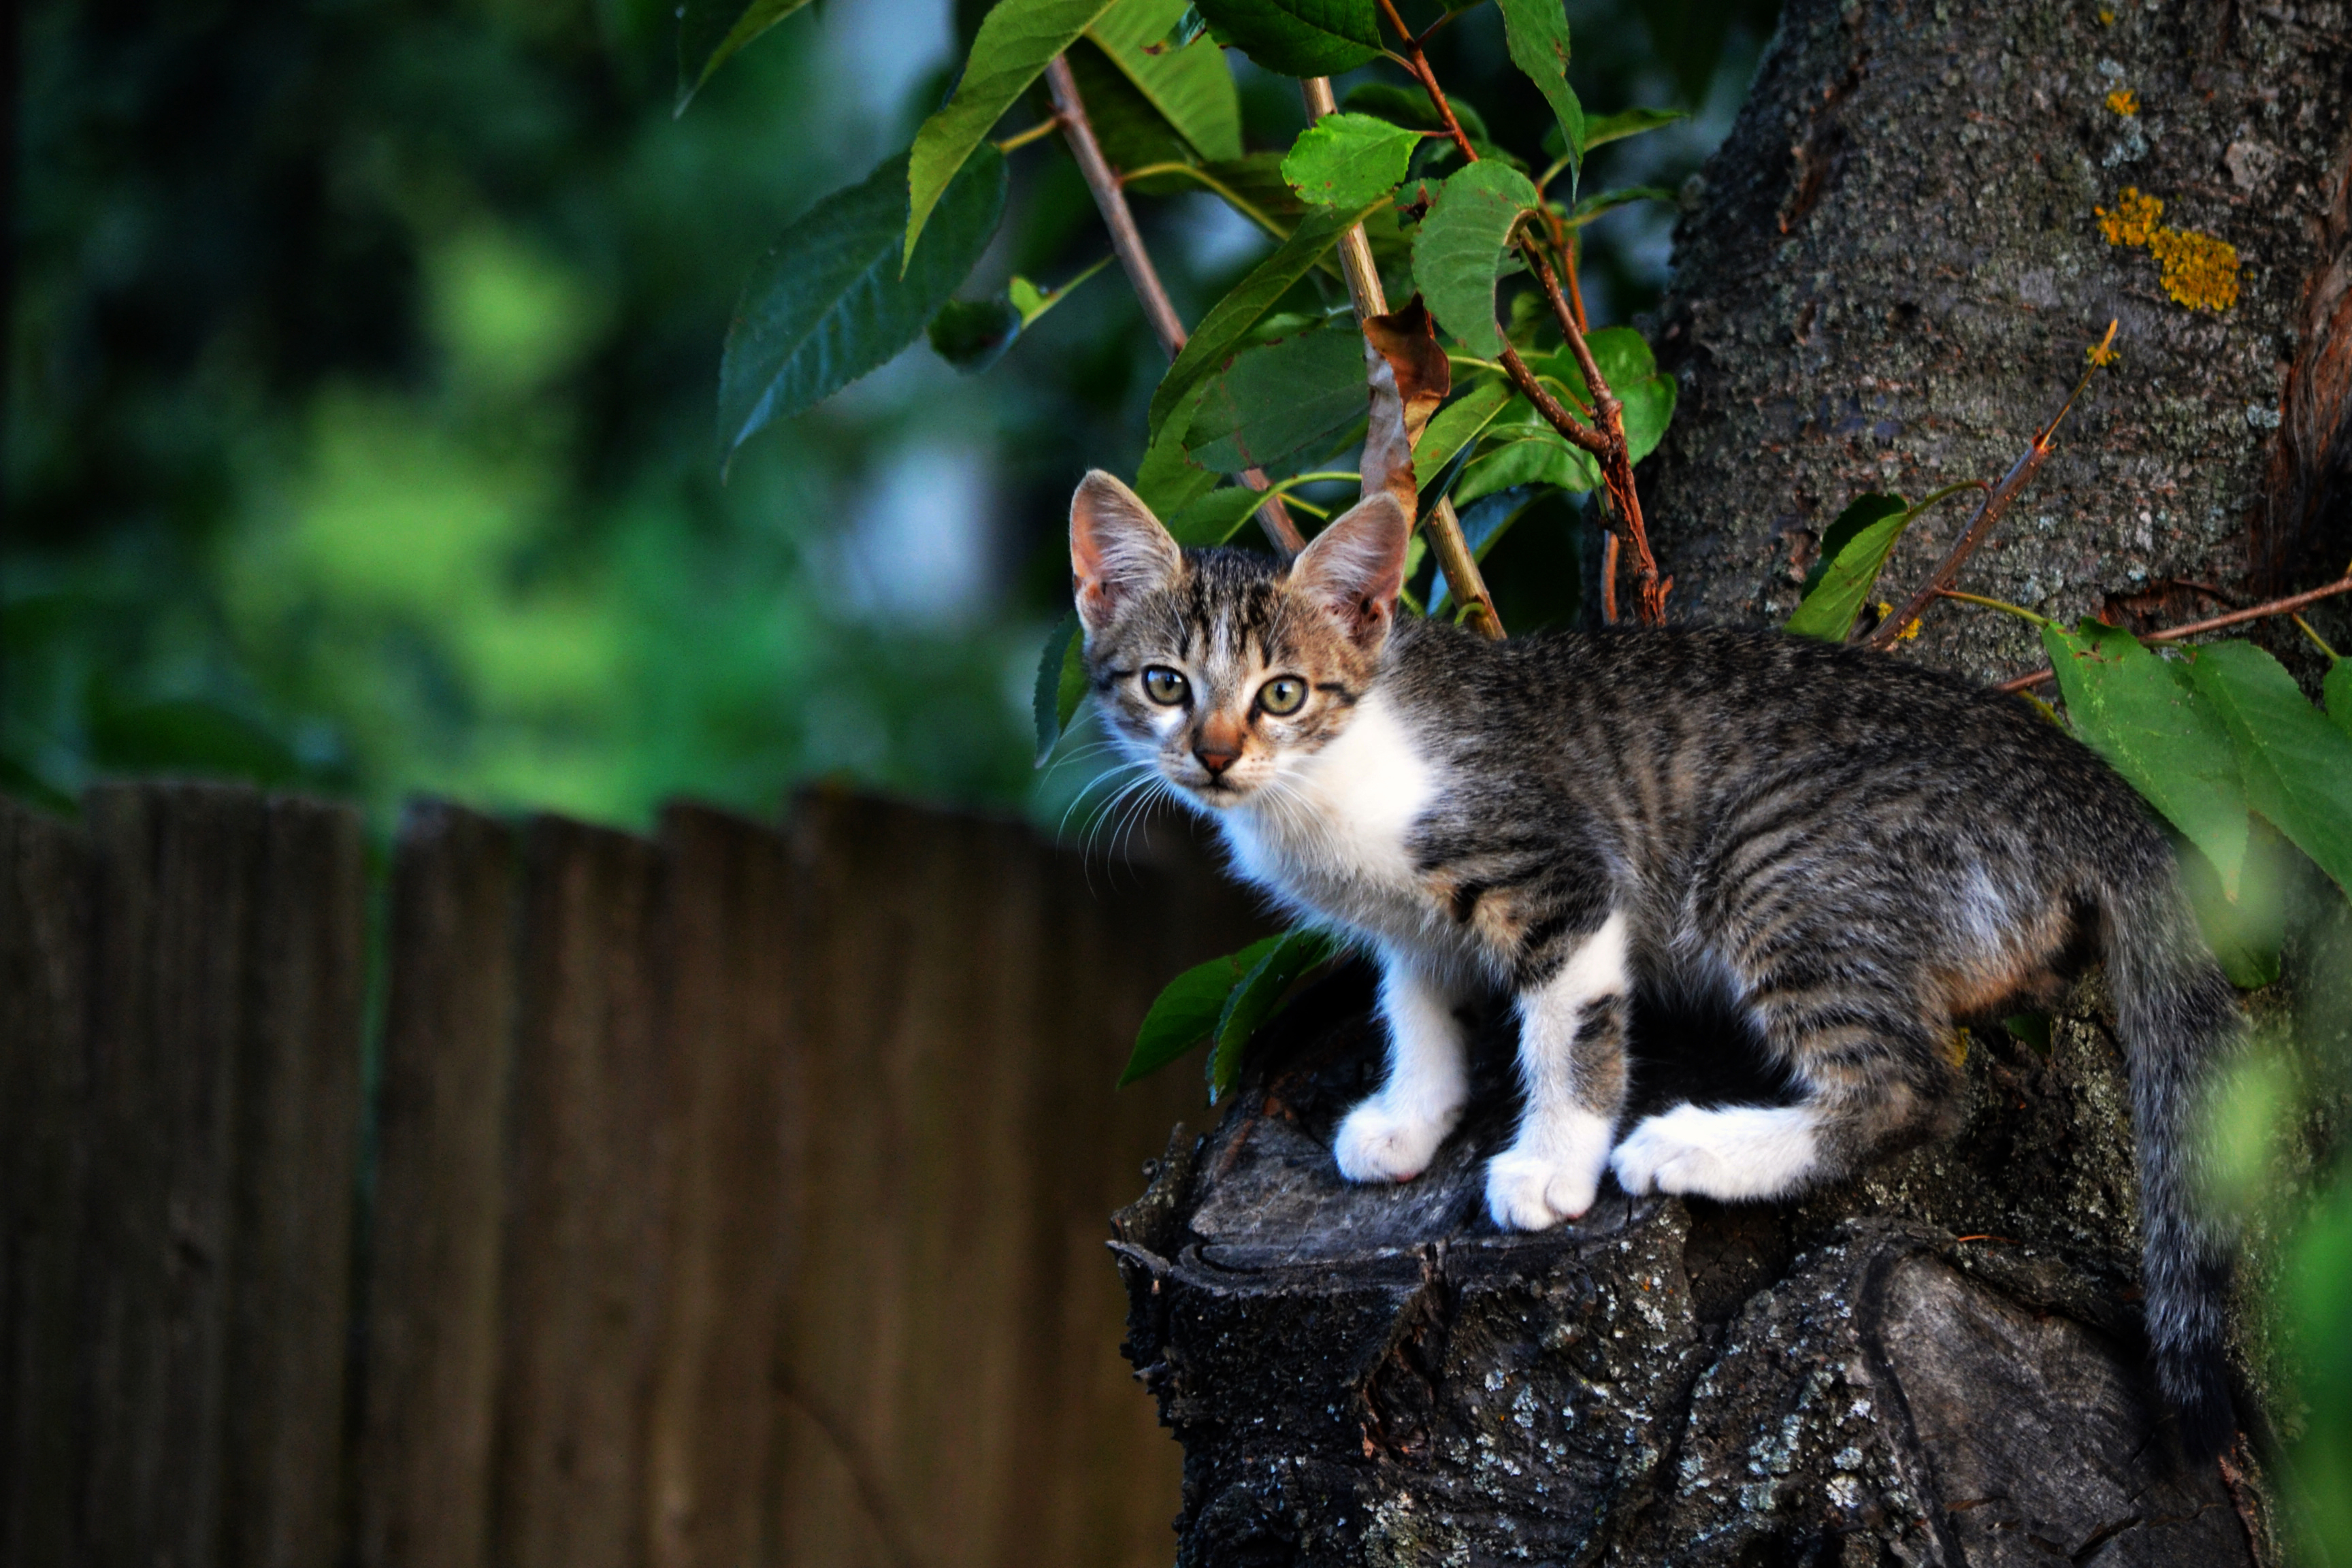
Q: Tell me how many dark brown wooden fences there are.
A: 1